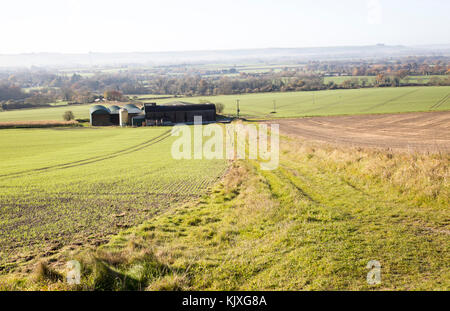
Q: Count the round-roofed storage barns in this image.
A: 3